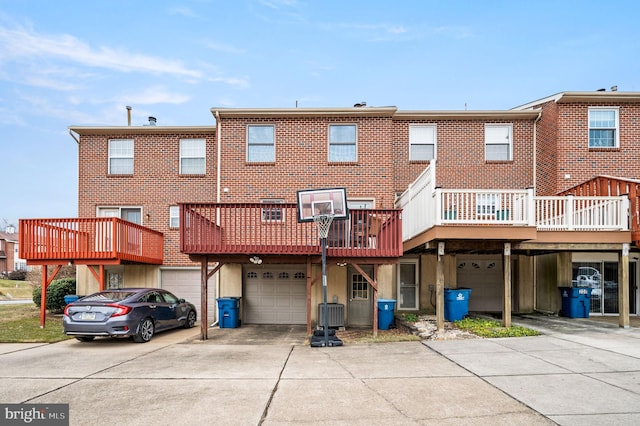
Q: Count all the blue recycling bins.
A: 5